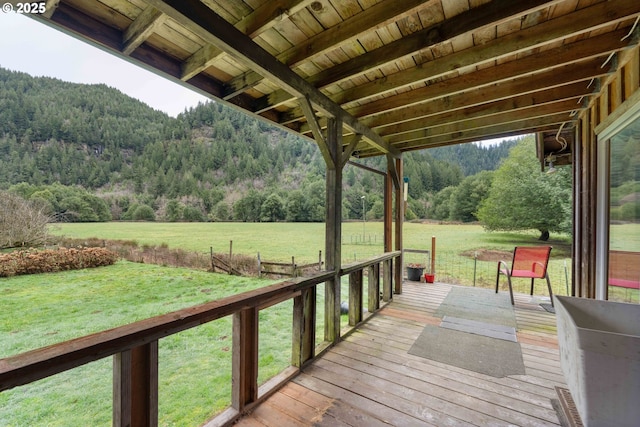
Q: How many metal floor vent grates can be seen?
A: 1